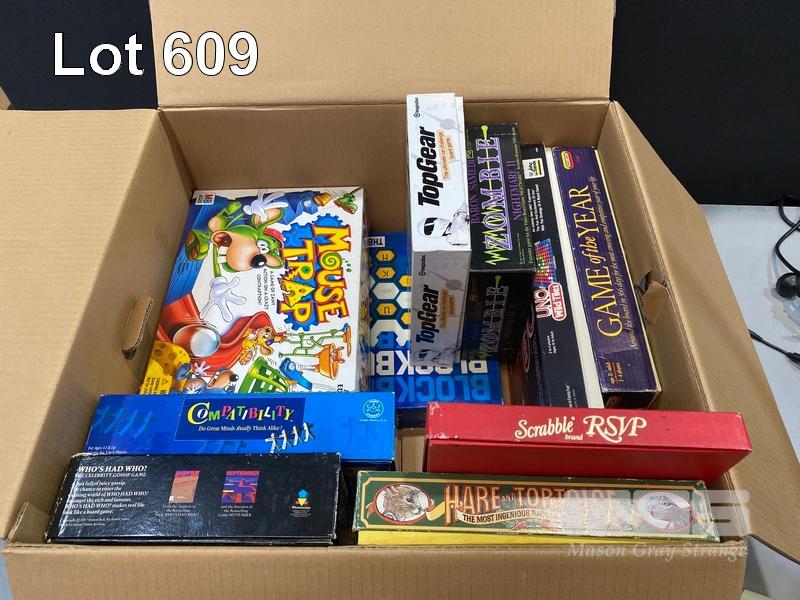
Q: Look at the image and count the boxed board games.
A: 10